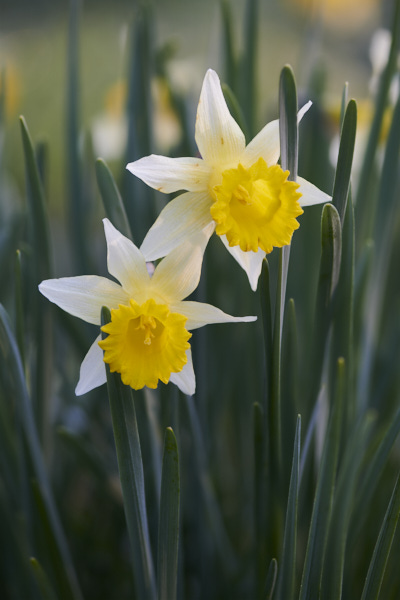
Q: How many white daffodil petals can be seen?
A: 12